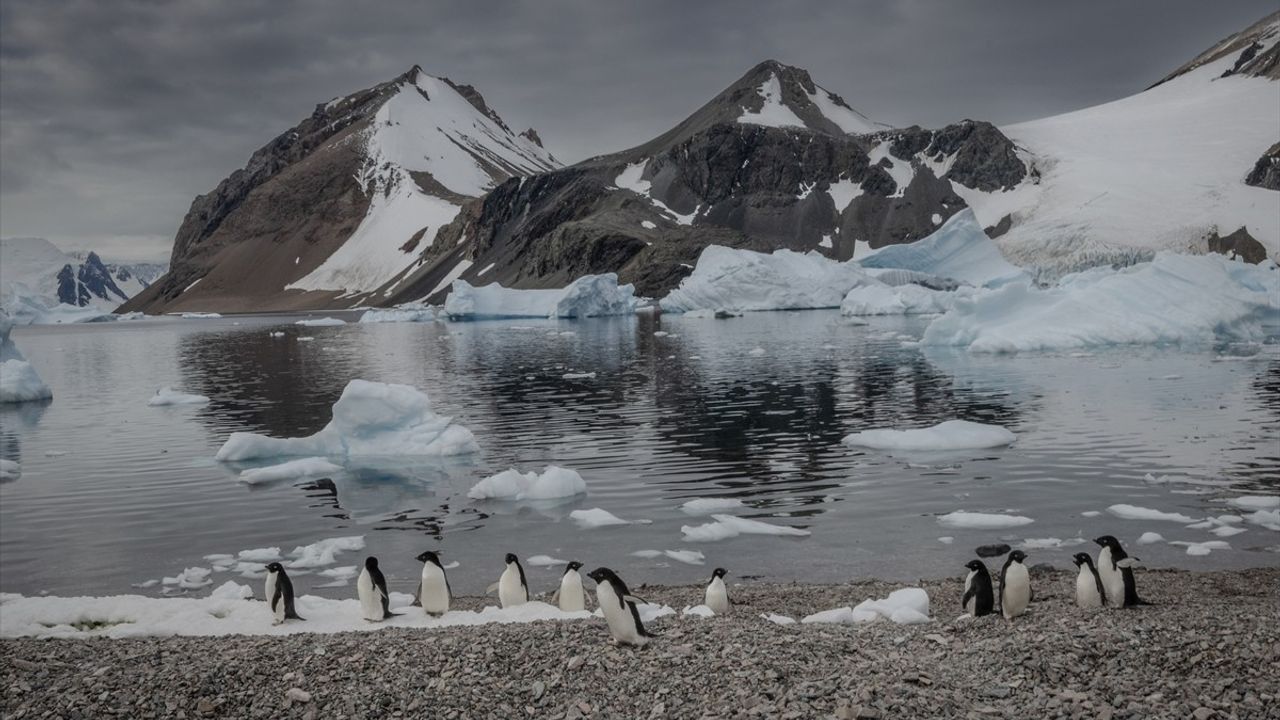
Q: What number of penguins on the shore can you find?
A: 11